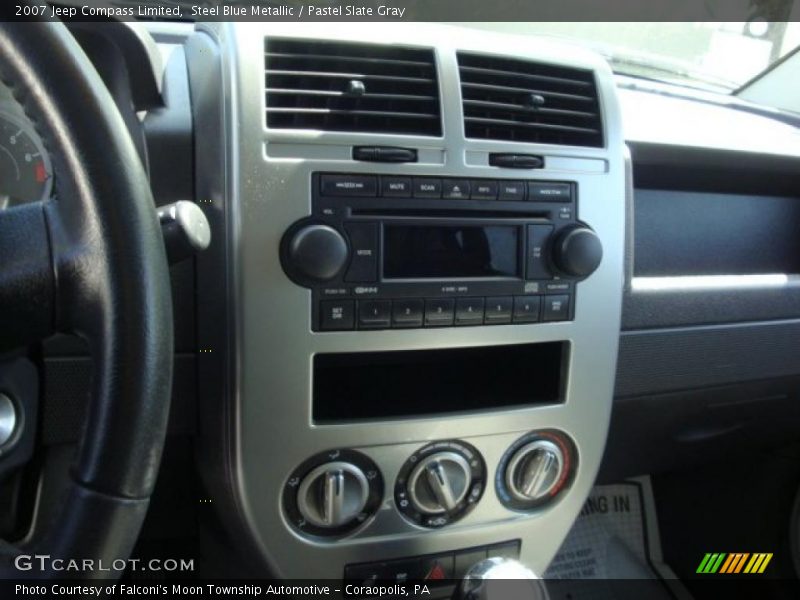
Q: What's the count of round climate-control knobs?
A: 3